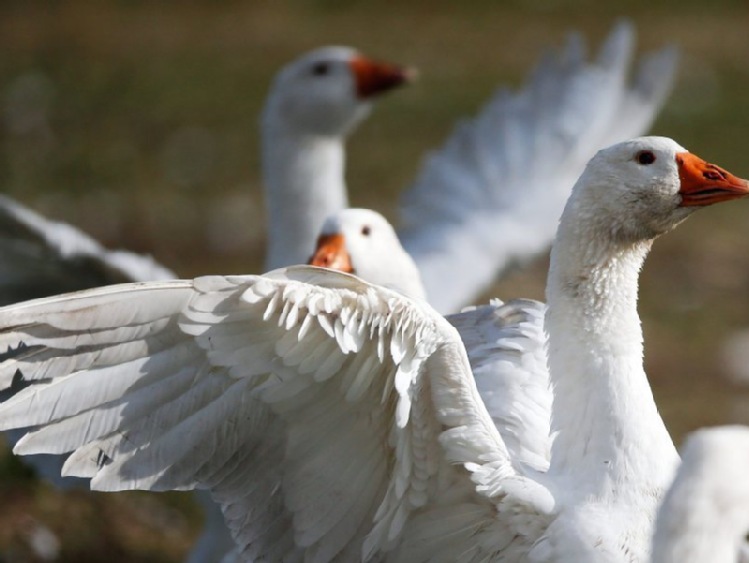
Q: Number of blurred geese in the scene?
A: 3